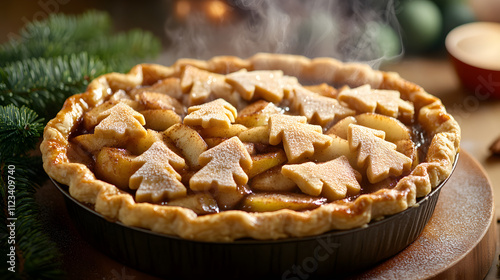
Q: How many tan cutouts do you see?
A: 11